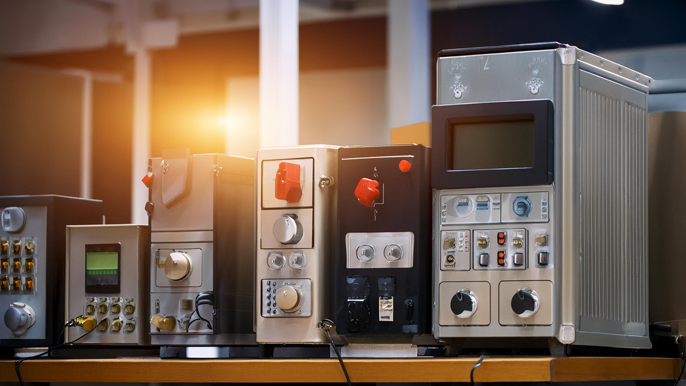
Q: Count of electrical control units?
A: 6